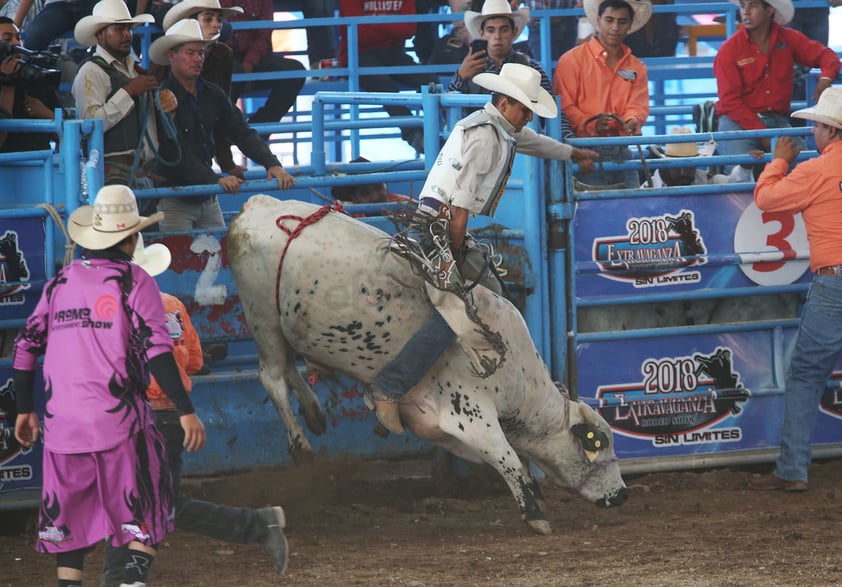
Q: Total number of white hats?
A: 11